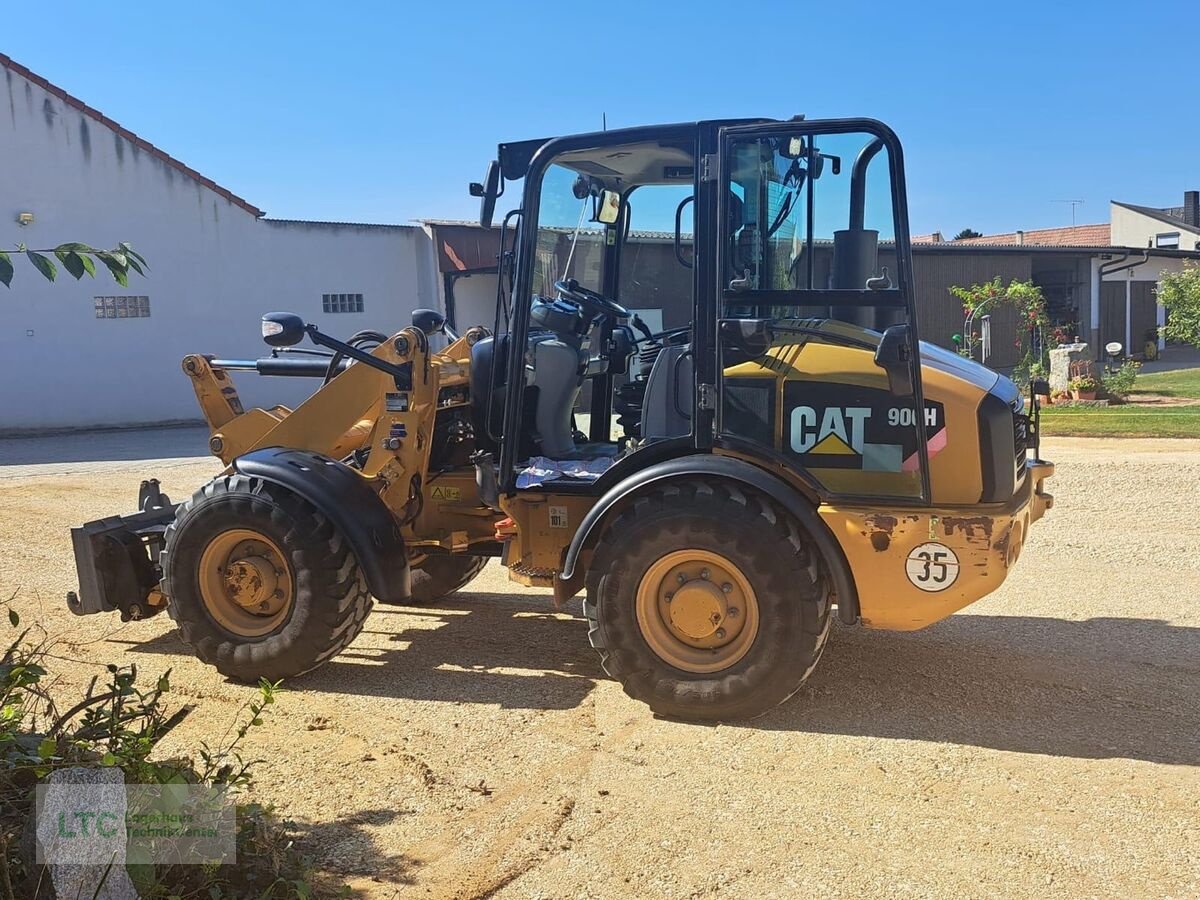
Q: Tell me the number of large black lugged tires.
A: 3